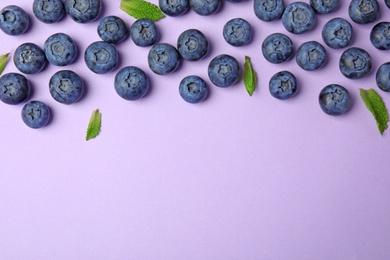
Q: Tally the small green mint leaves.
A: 5